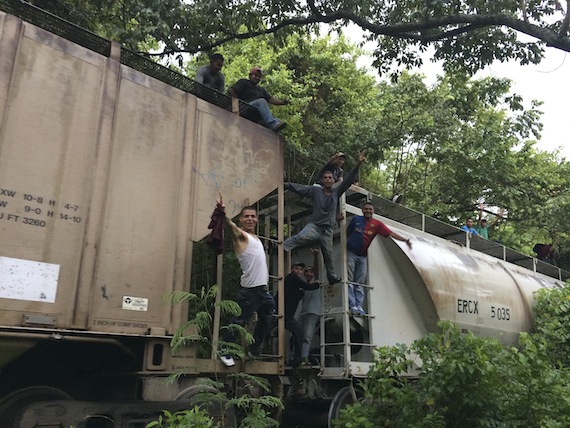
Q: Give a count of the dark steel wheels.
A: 3